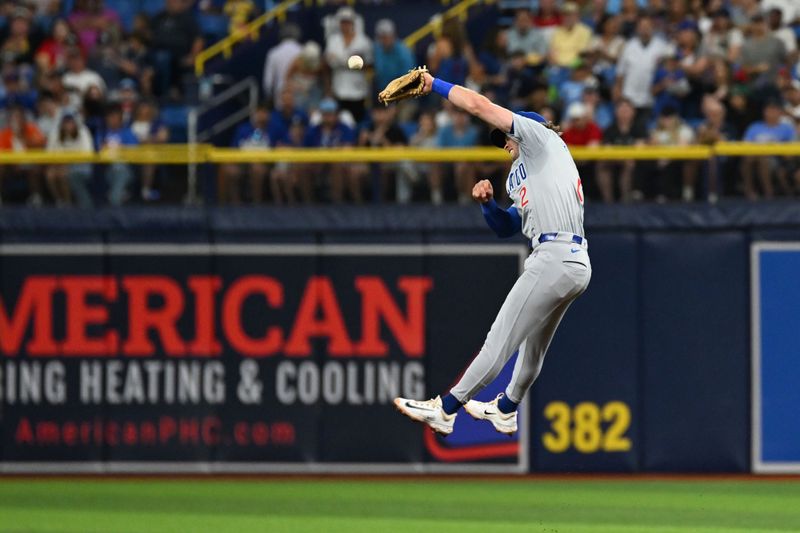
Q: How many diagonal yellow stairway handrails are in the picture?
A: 2